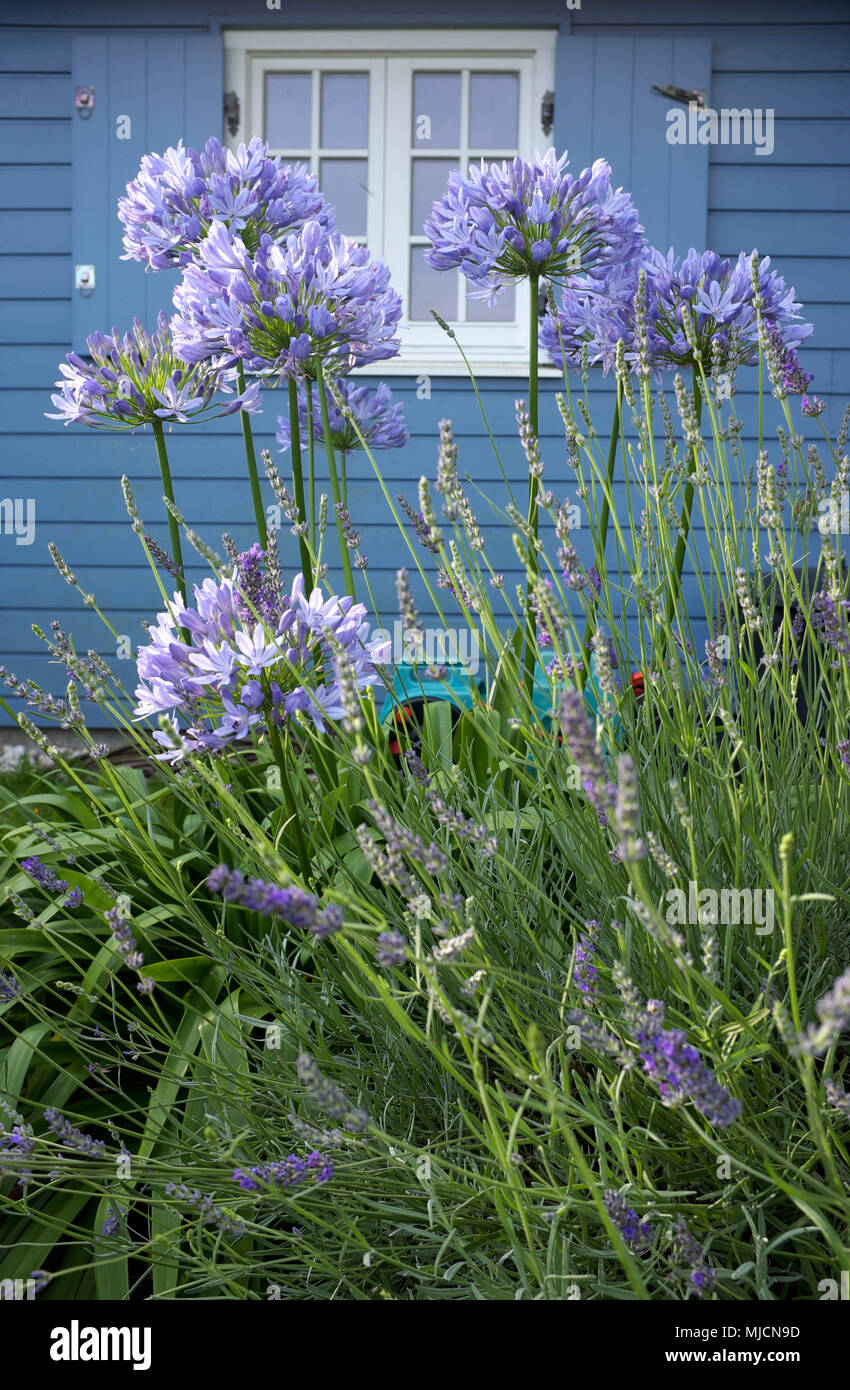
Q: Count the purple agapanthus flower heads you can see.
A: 8